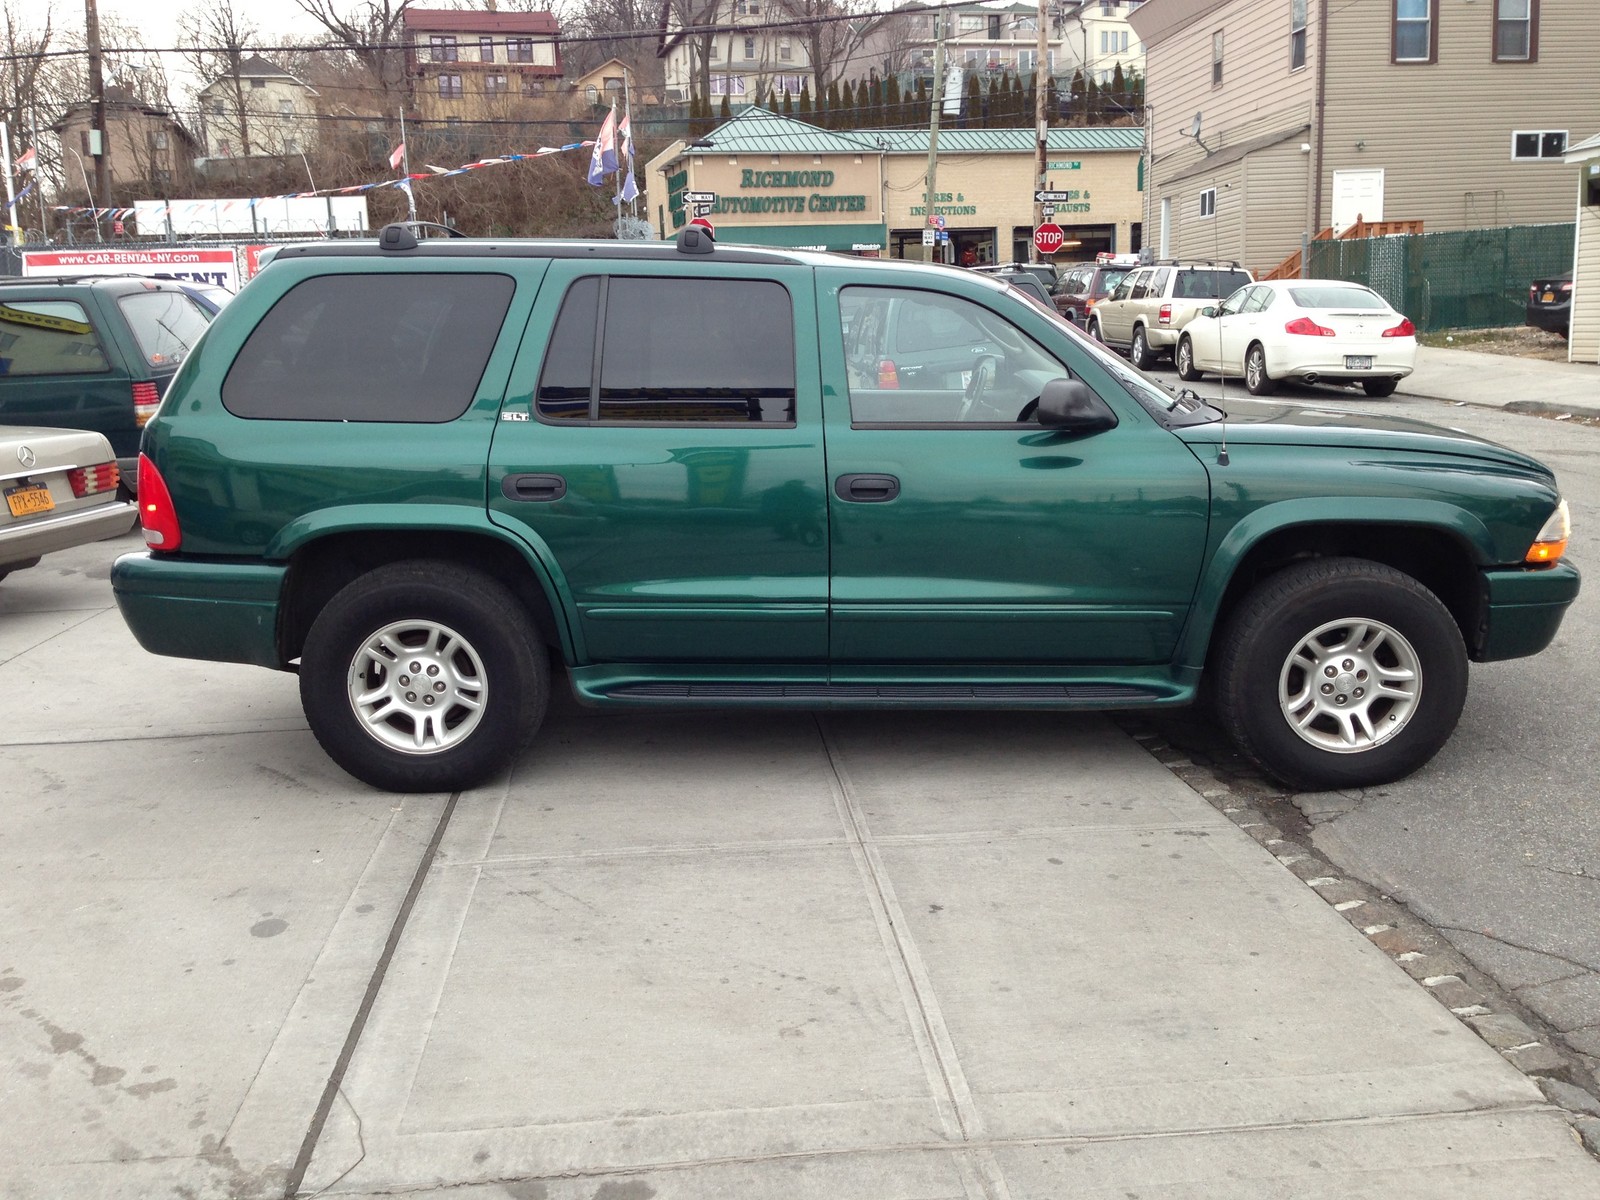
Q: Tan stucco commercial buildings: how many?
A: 1